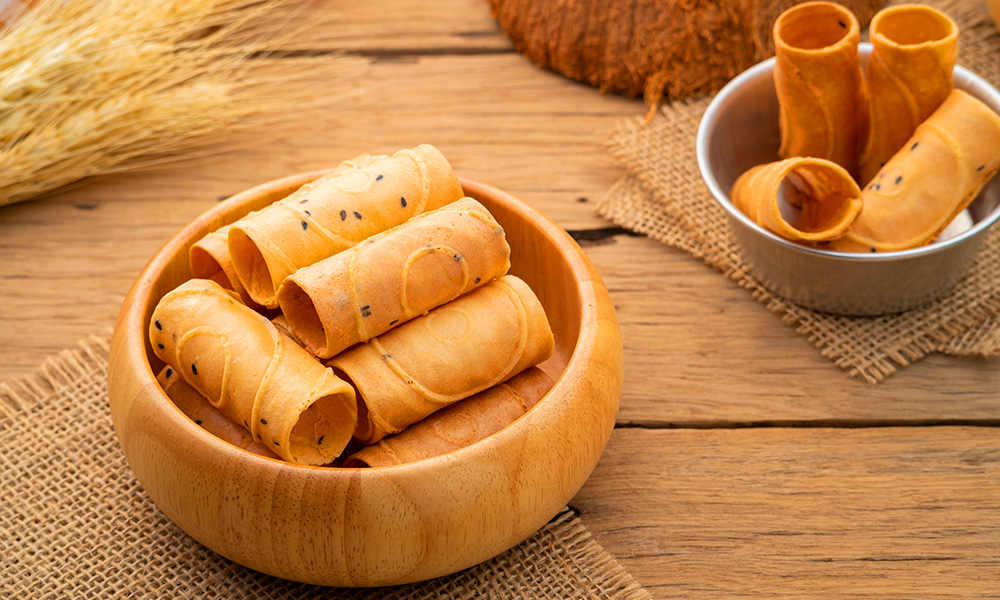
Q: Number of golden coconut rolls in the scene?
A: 11